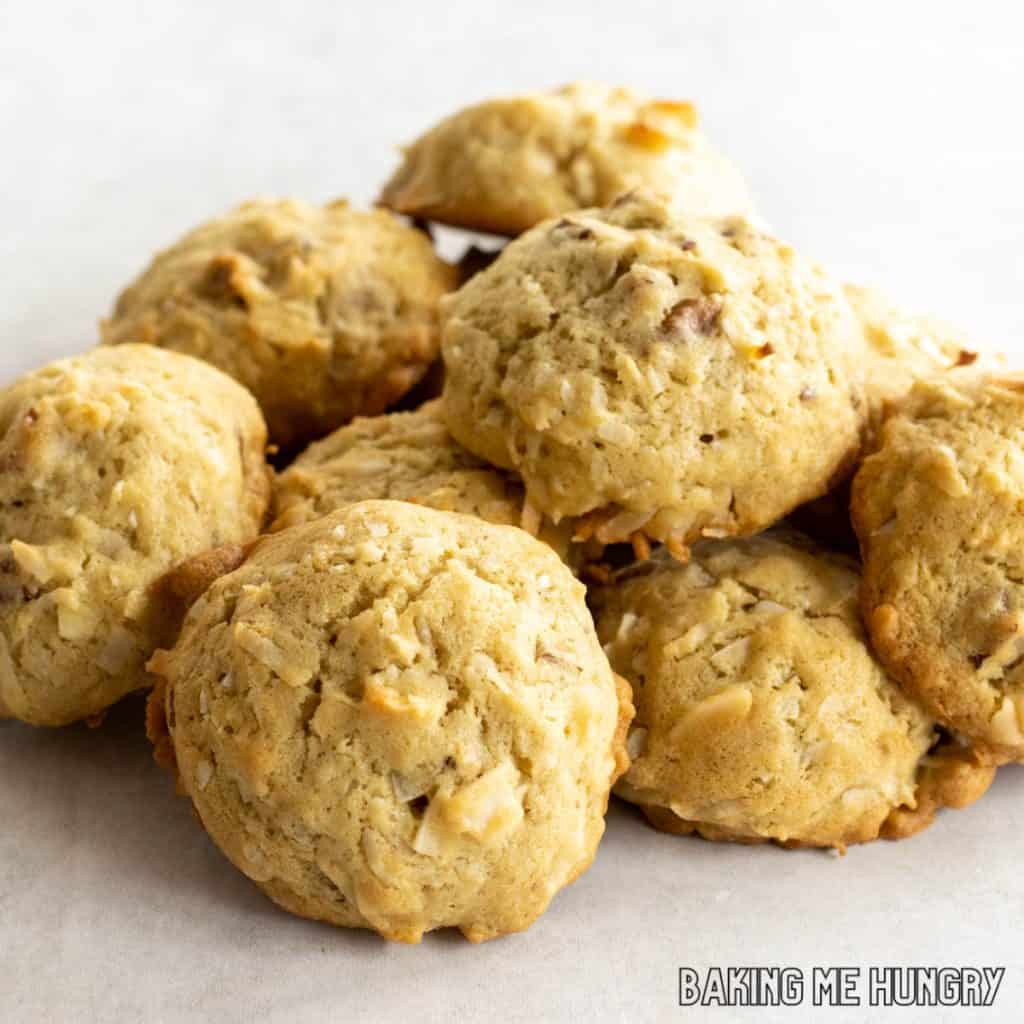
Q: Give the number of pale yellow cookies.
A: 9